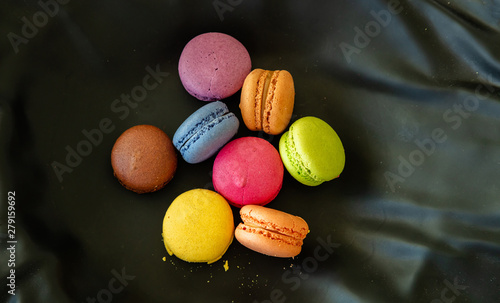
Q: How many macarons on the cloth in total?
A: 8